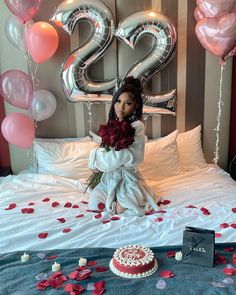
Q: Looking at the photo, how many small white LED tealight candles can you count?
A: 4